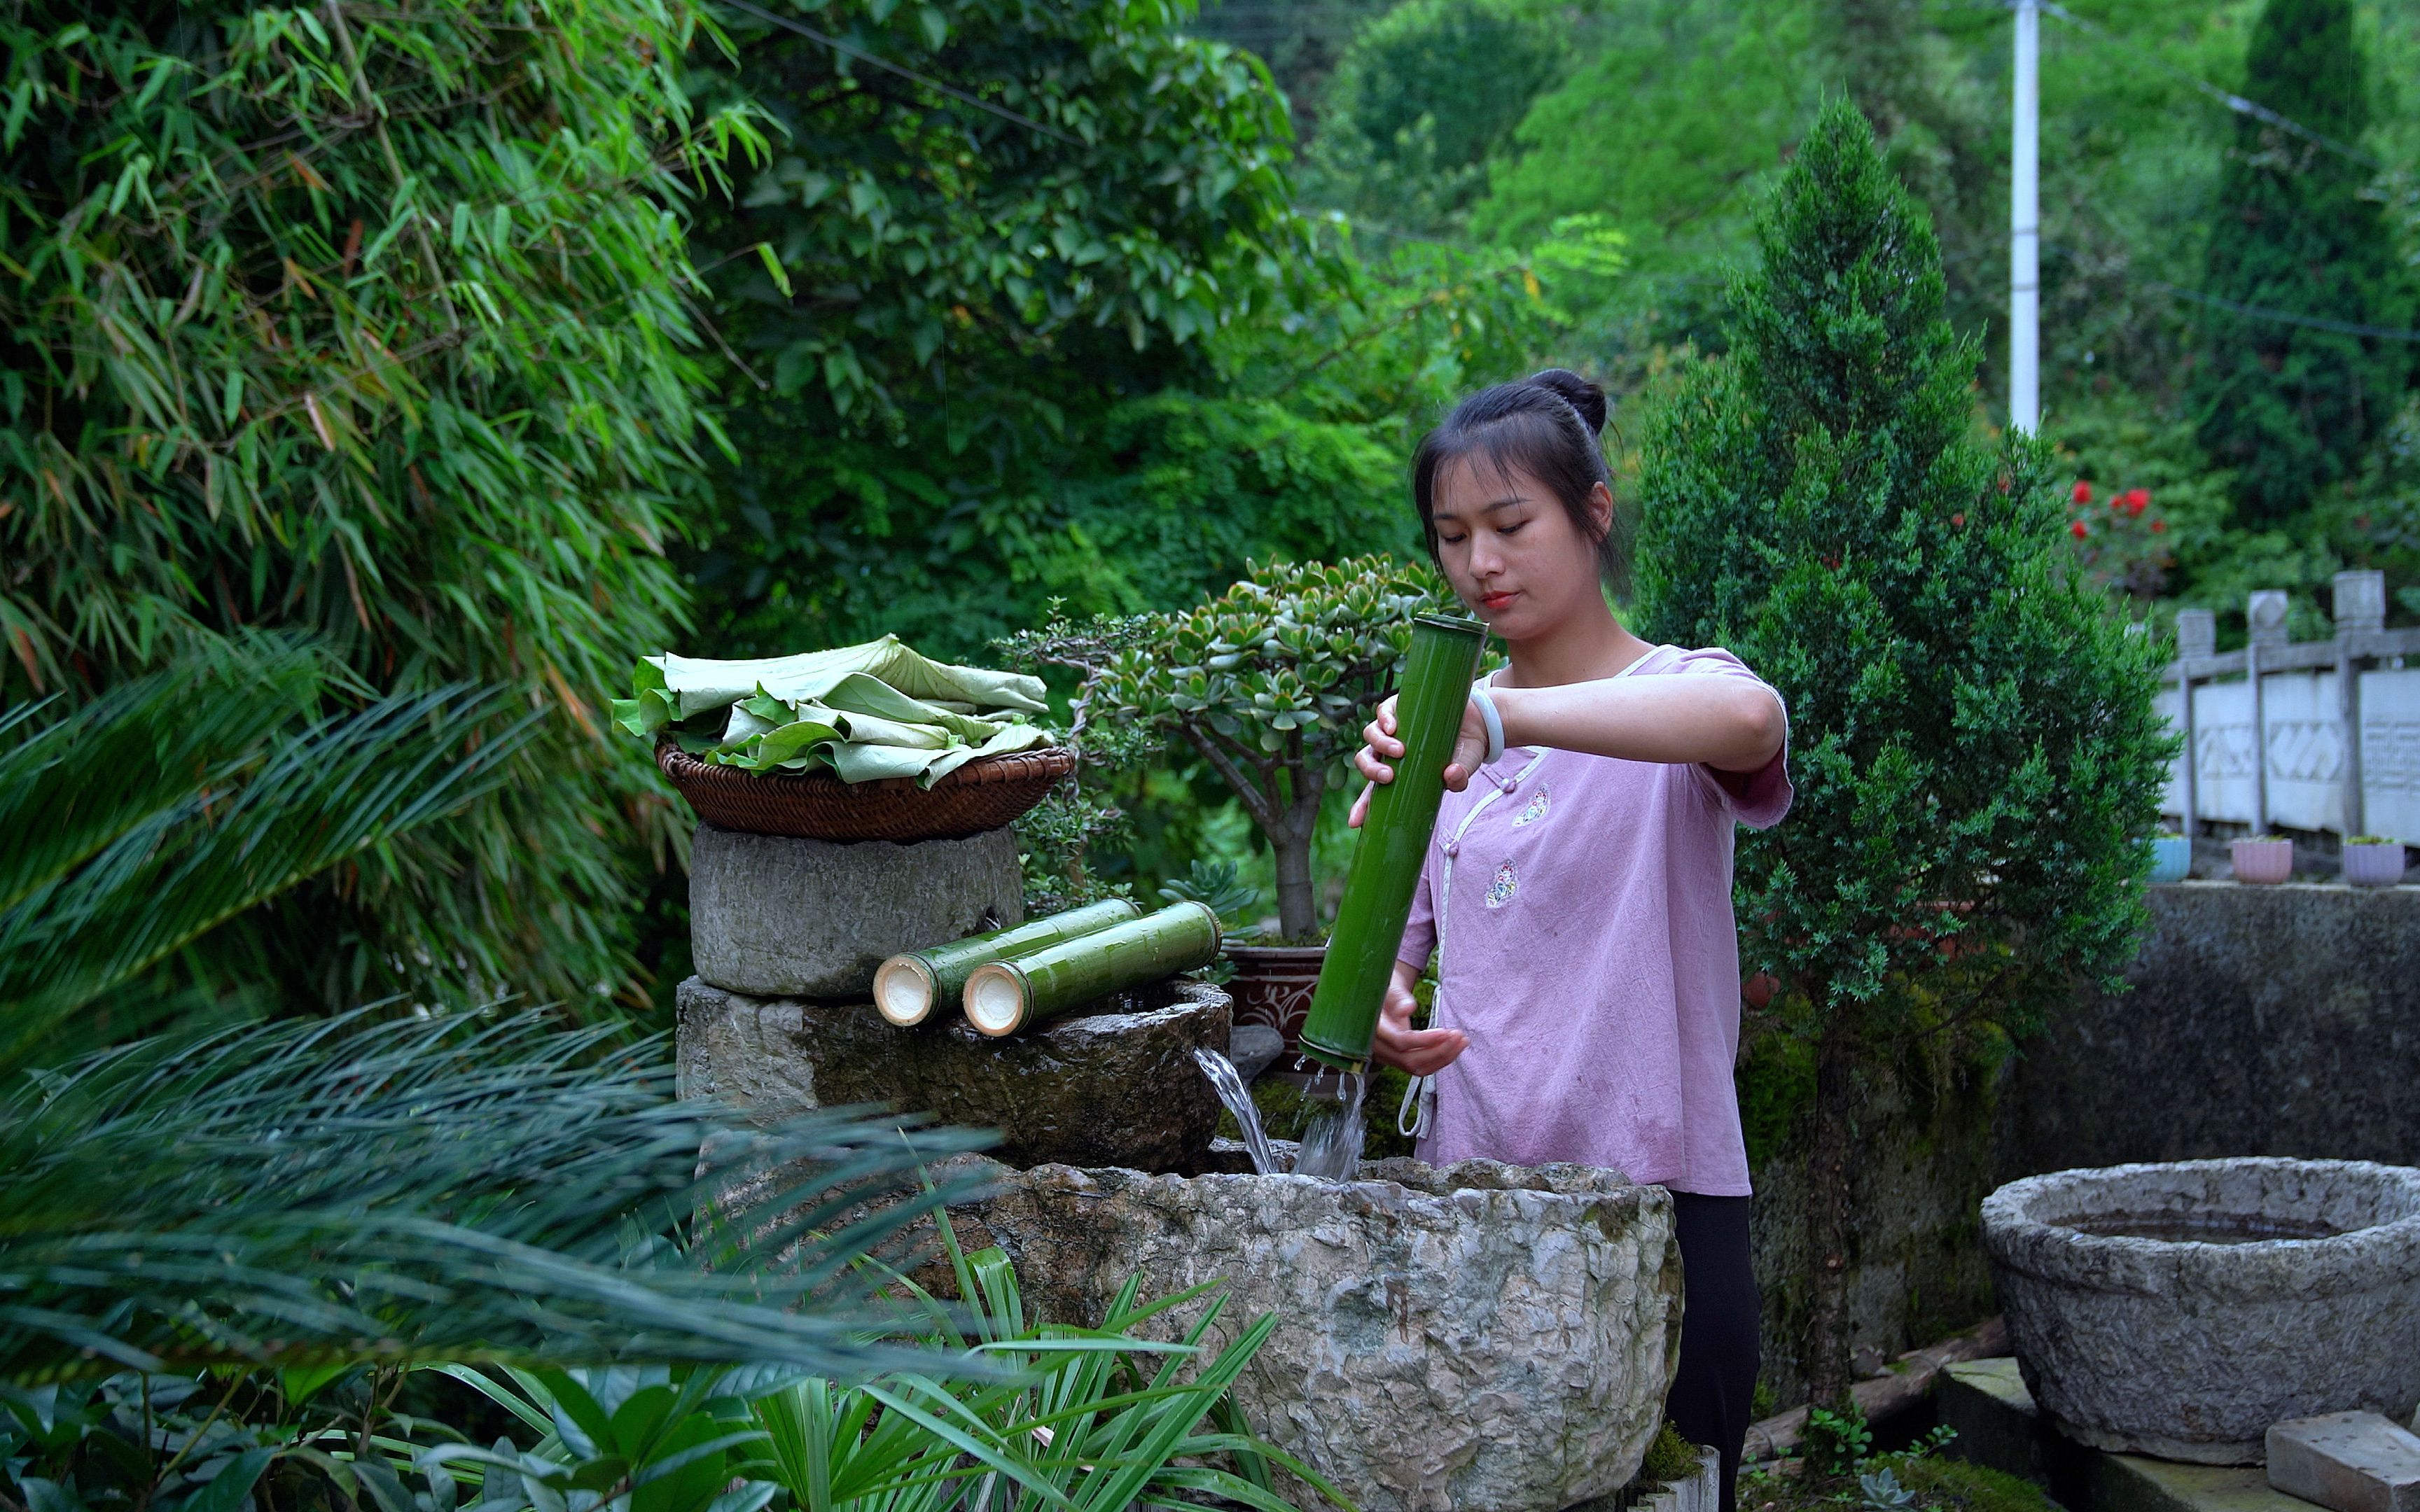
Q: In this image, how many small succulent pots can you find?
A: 3